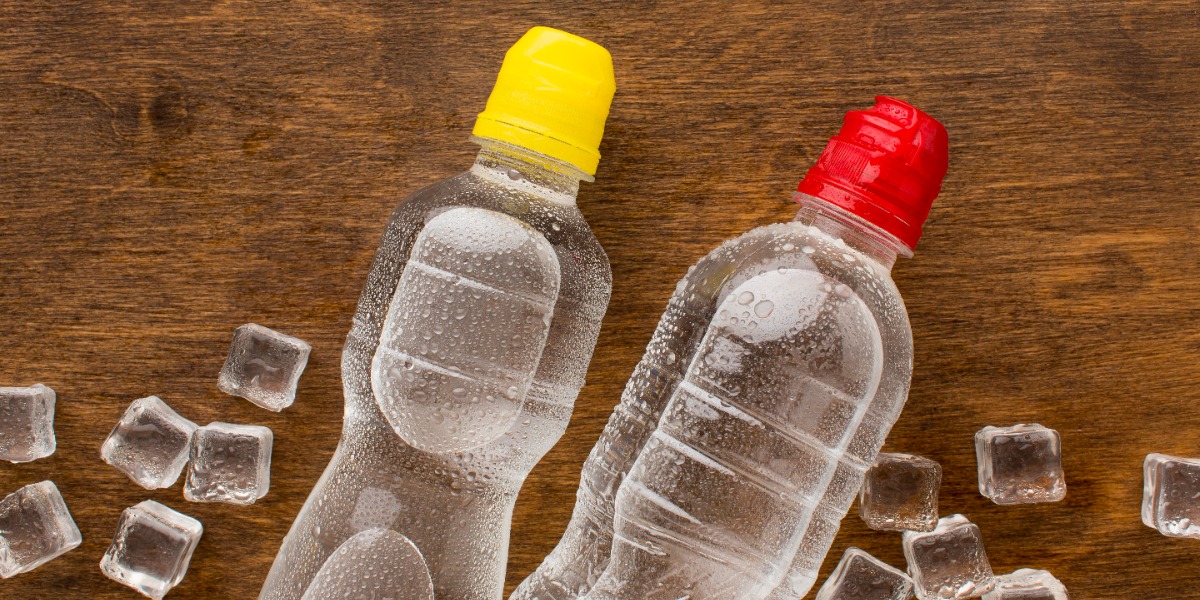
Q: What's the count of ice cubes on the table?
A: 12